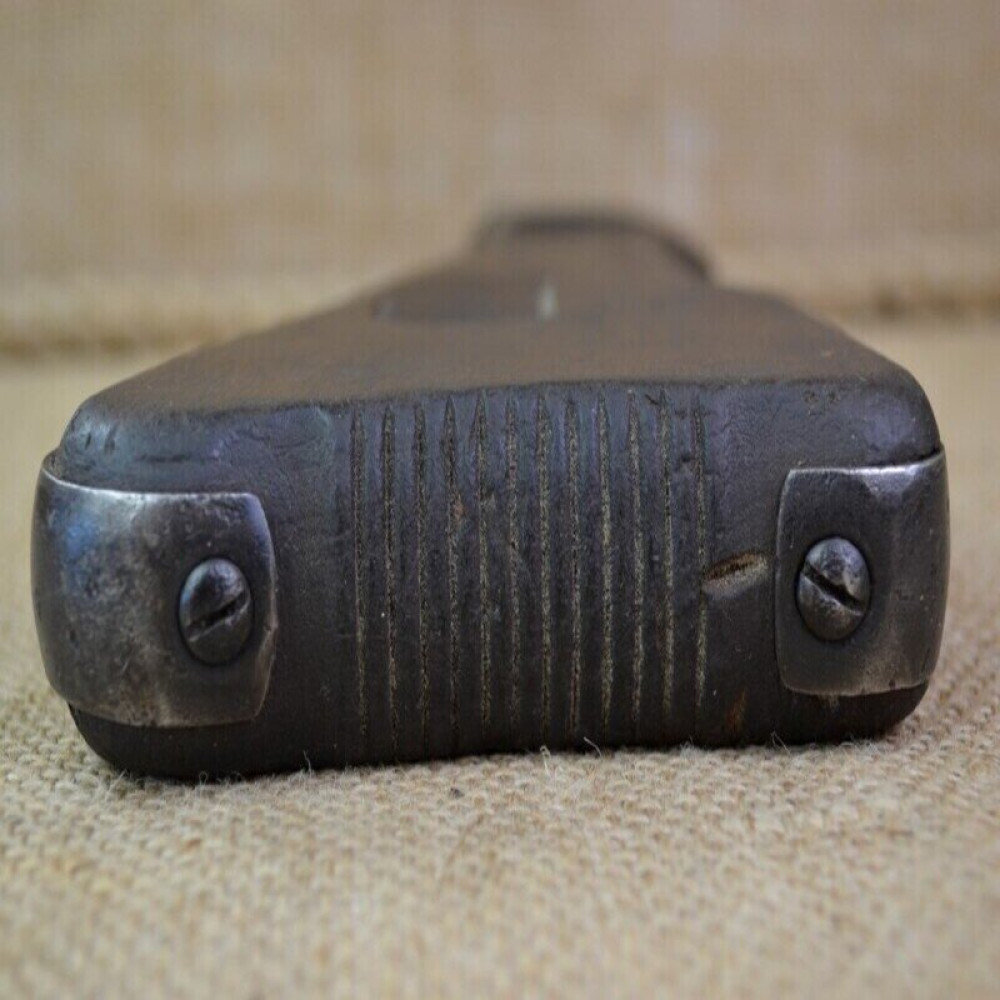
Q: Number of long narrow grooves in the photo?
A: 12